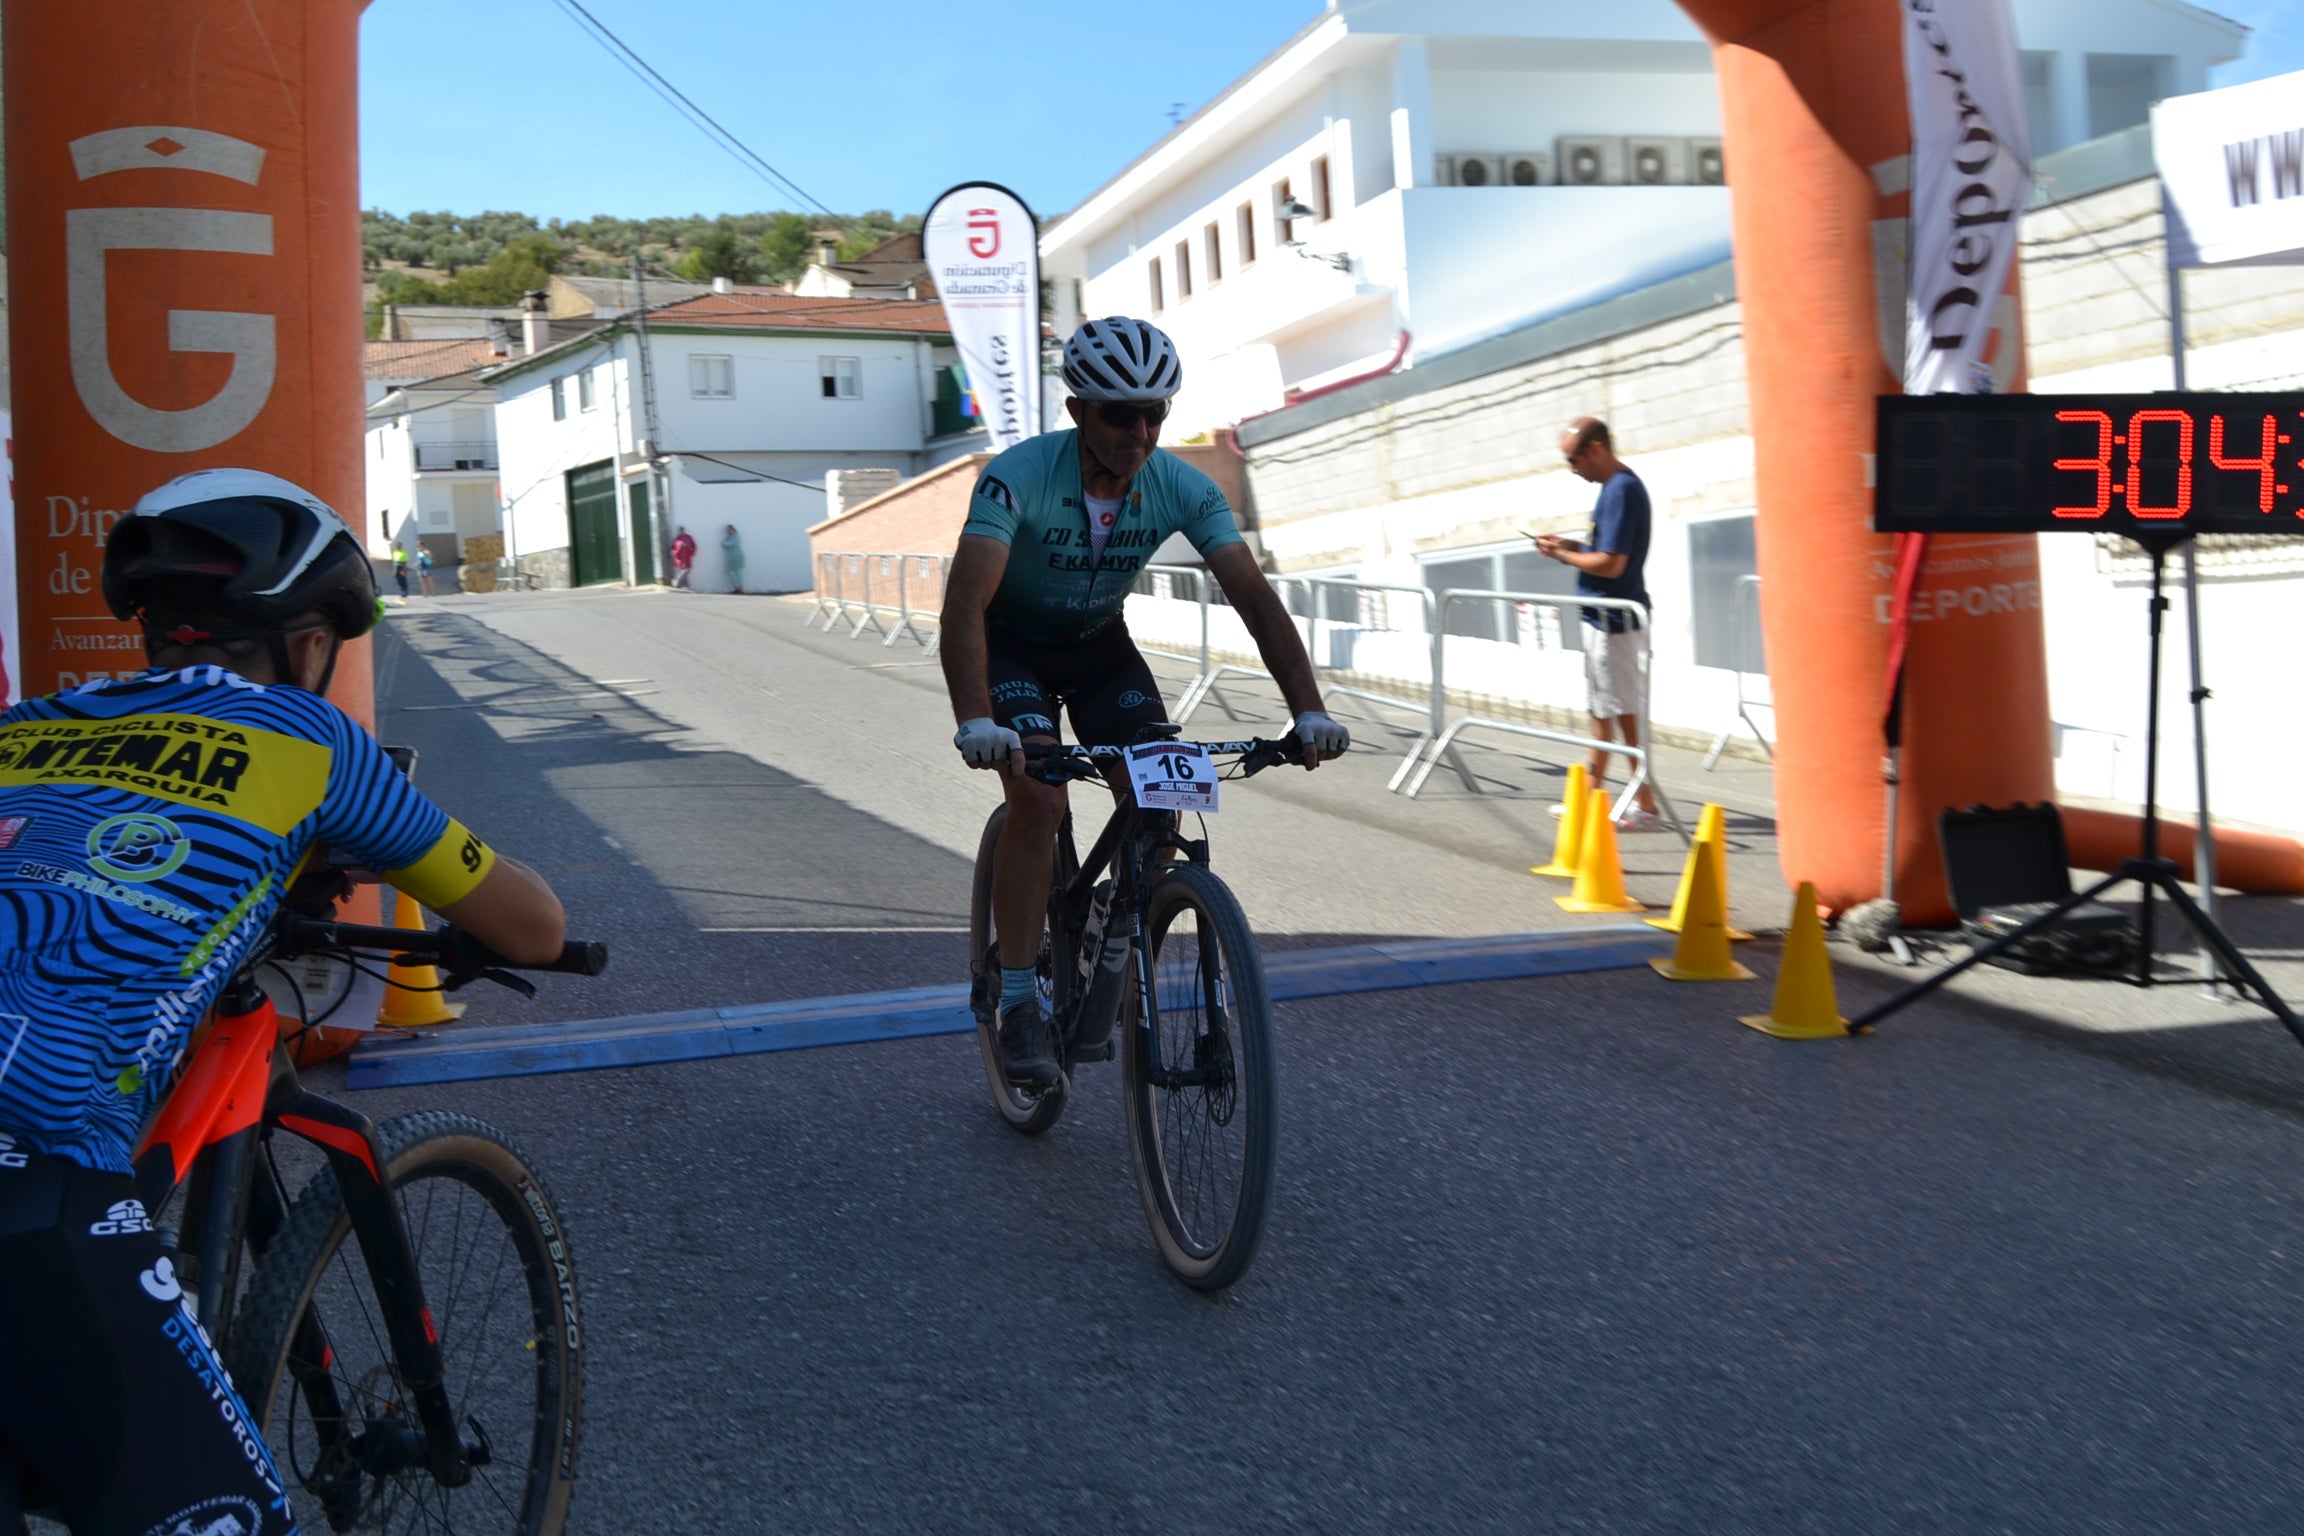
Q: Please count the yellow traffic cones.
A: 6